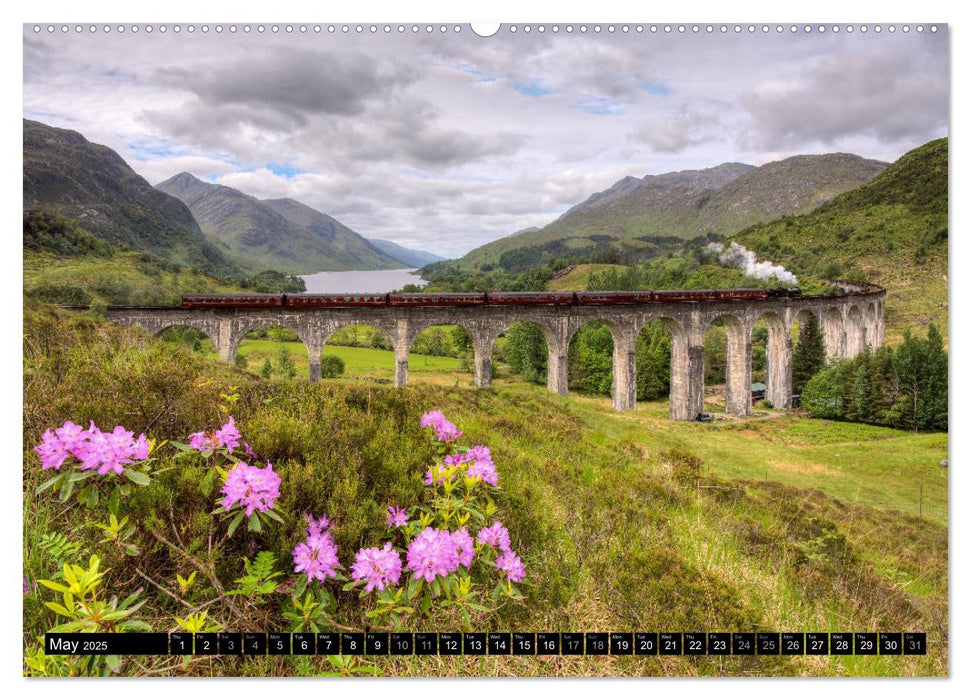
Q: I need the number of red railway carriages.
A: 7